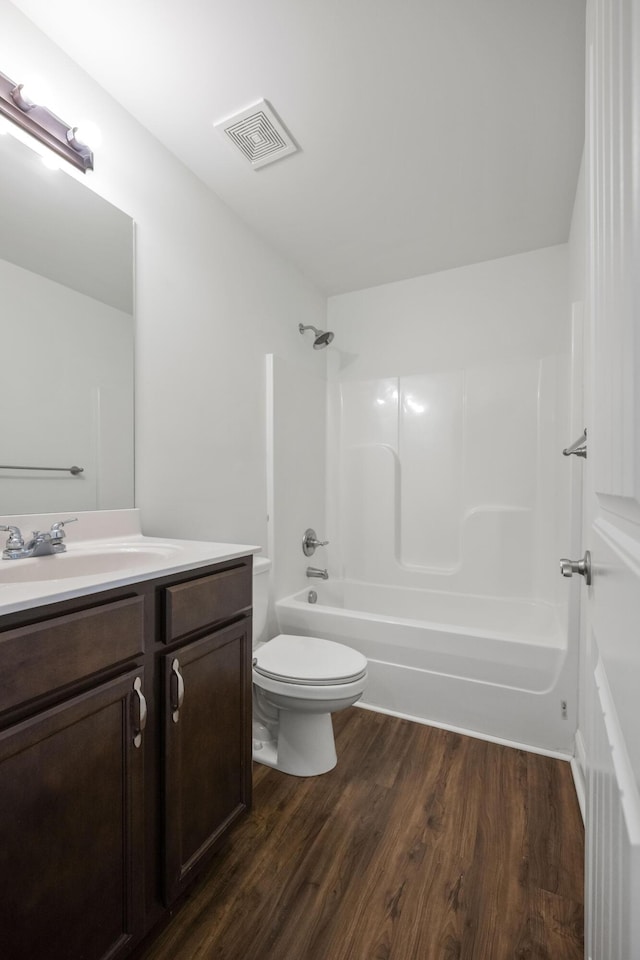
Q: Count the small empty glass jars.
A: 0